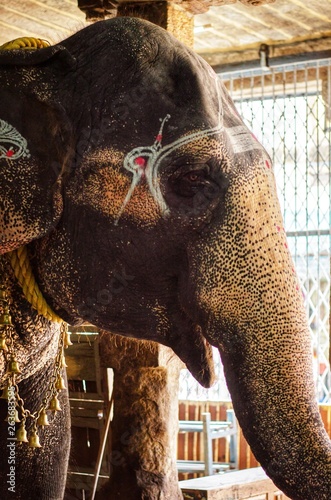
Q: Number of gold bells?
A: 13